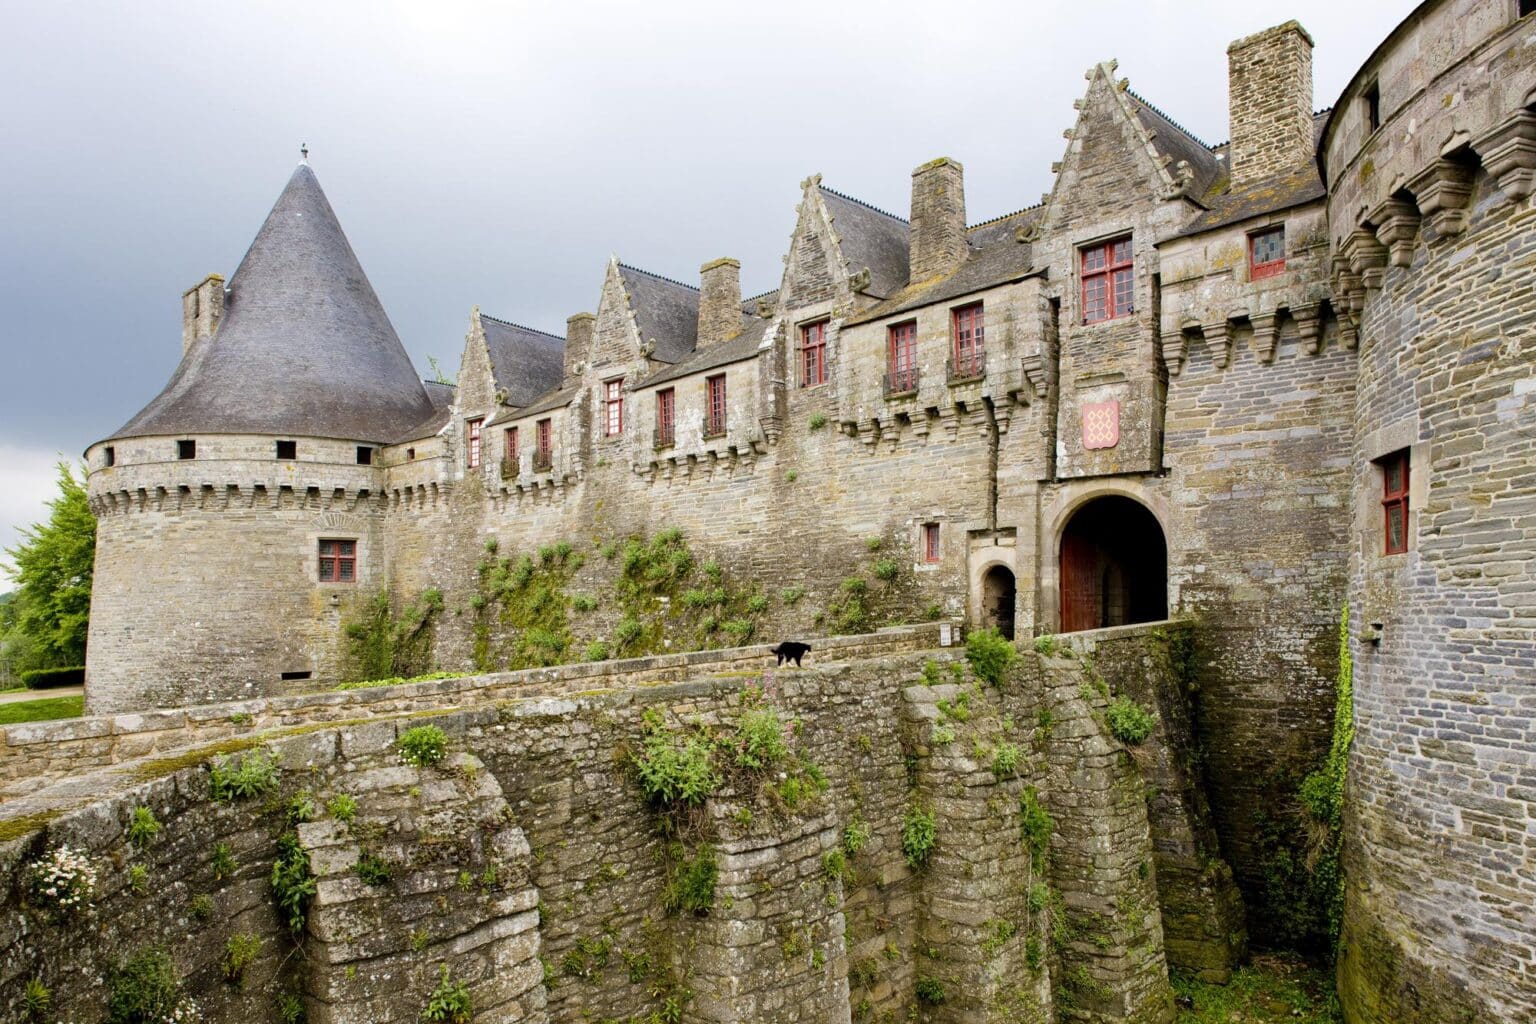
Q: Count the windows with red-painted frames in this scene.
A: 14